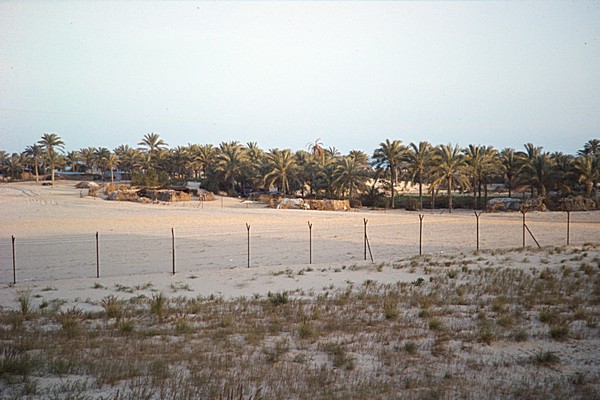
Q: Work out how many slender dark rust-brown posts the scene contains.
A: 10